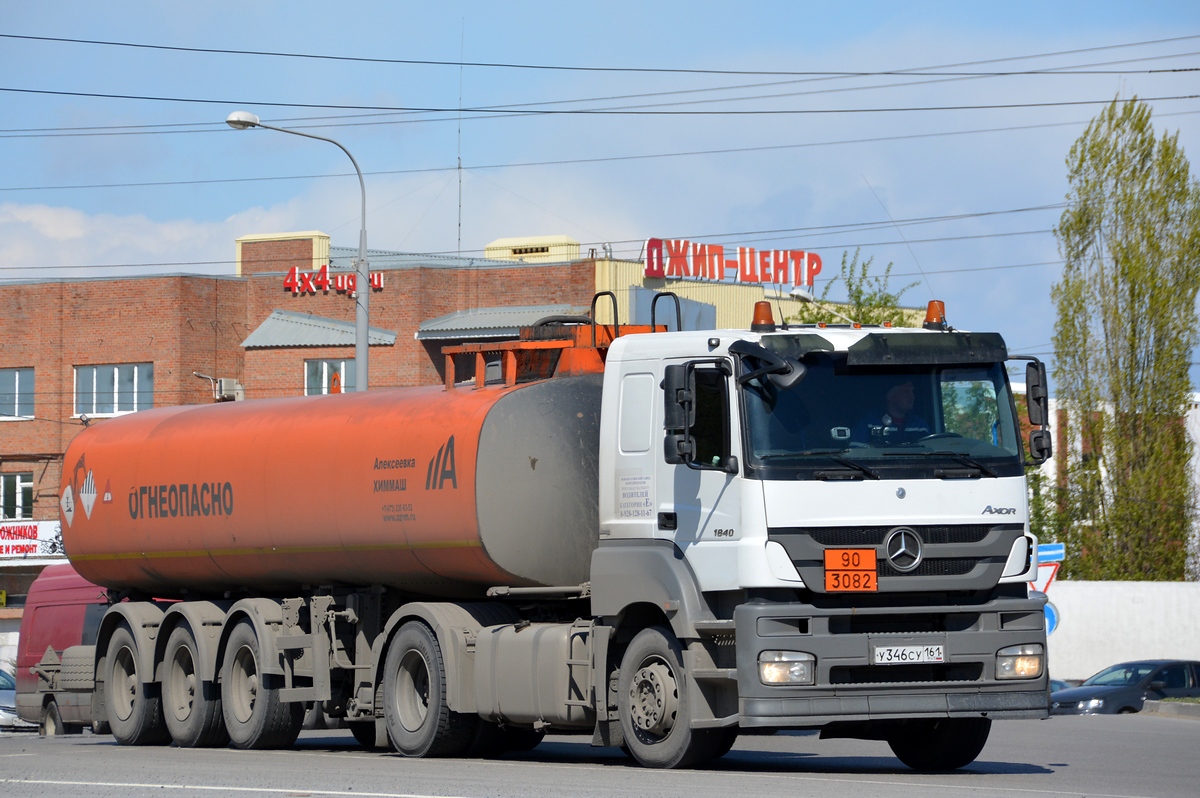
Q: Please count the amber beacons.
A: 2